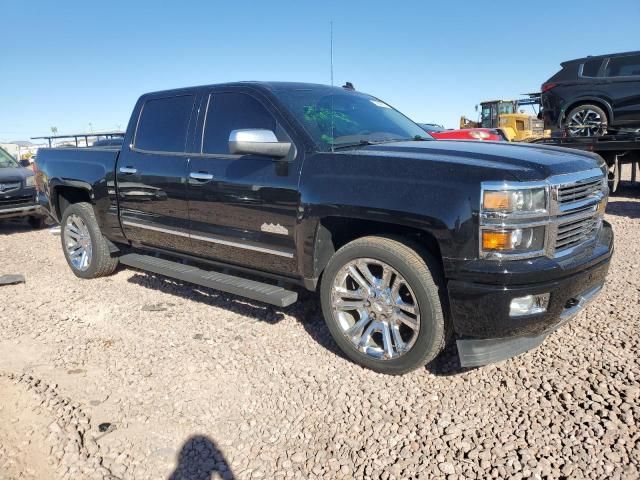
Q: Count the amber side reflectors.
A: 2